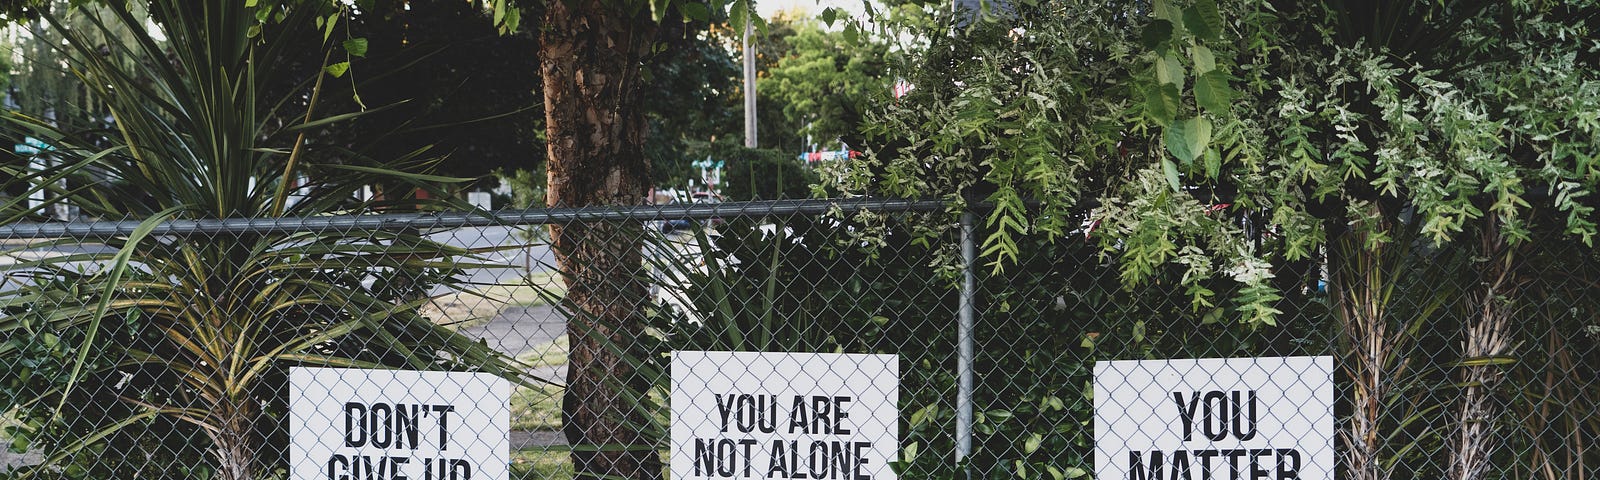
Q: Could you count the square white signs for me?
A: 3